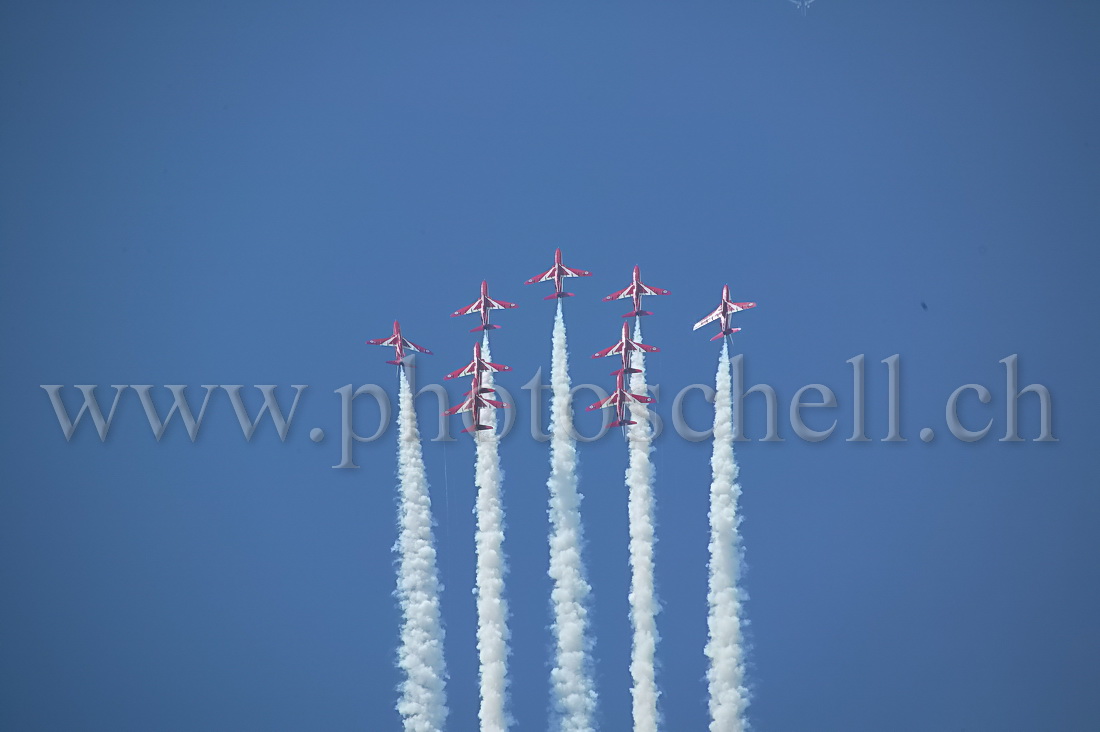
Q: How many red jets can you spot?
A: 9